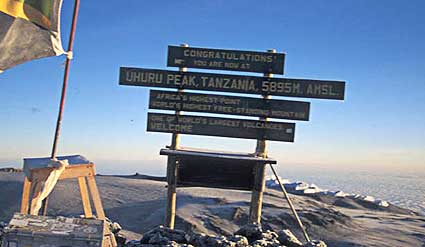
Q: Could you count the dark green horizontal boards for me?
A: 4